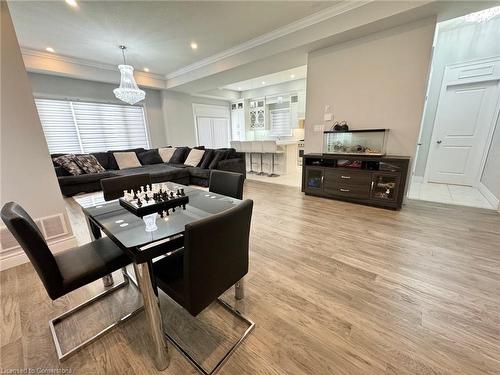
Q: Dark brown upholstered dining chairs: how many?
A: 4